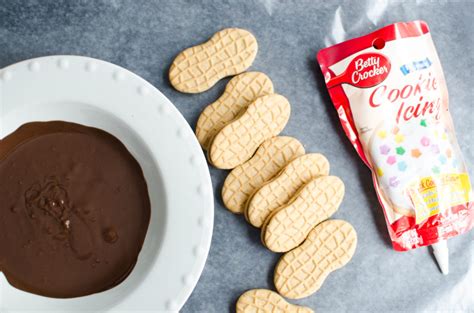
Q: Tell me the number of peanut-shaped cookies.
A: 8